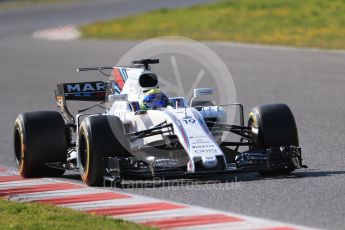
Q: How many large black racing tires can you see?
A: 3